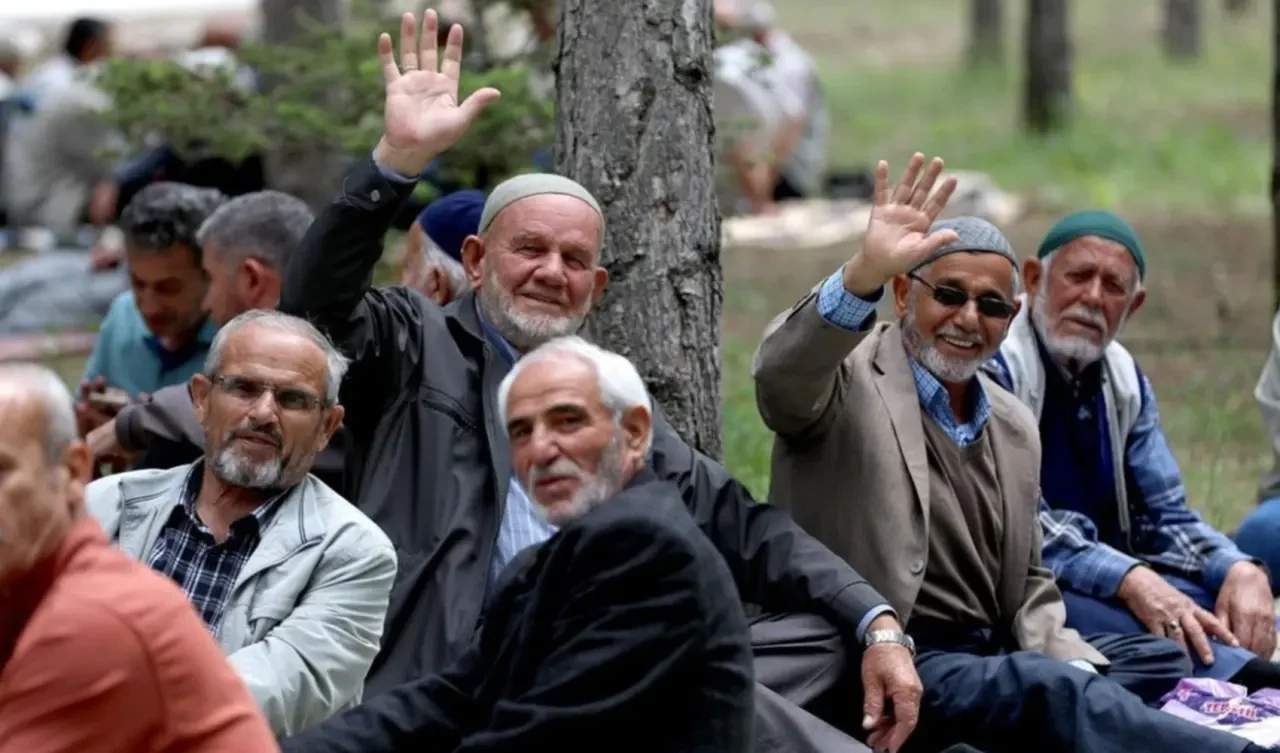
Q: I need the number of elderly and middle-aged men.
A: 9